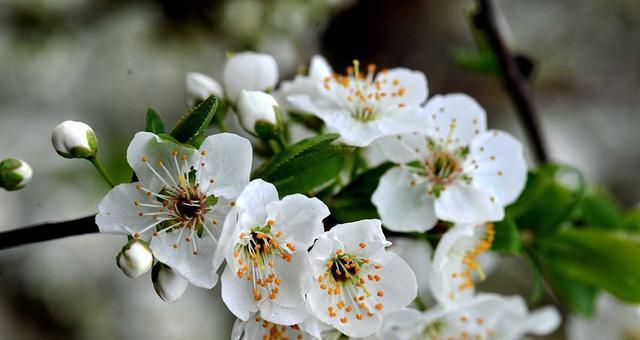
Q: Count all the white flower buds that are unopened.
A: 7